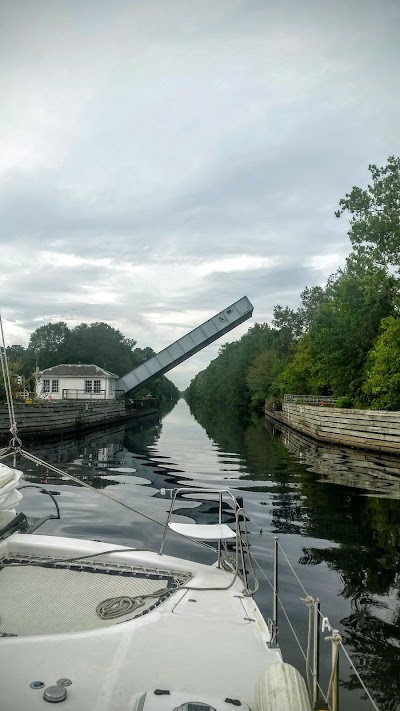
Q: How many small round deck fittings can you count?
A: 3